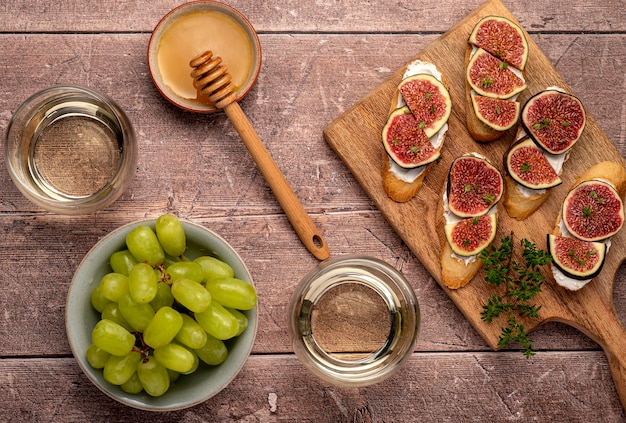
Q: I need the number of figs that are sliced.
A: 11